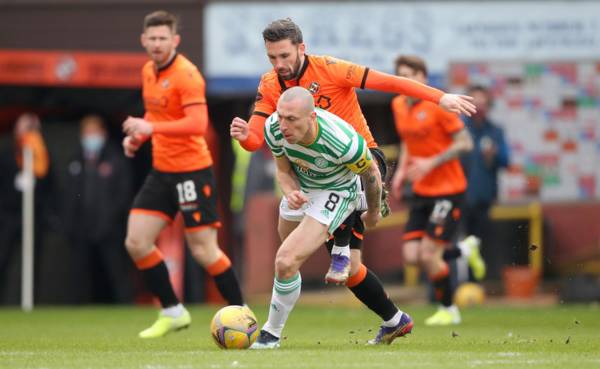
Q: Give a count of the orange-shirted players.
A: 3